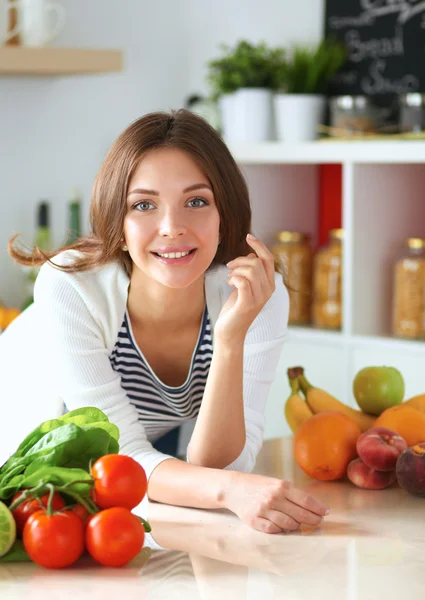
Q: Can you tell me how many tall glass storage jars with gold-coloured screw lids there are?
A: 3